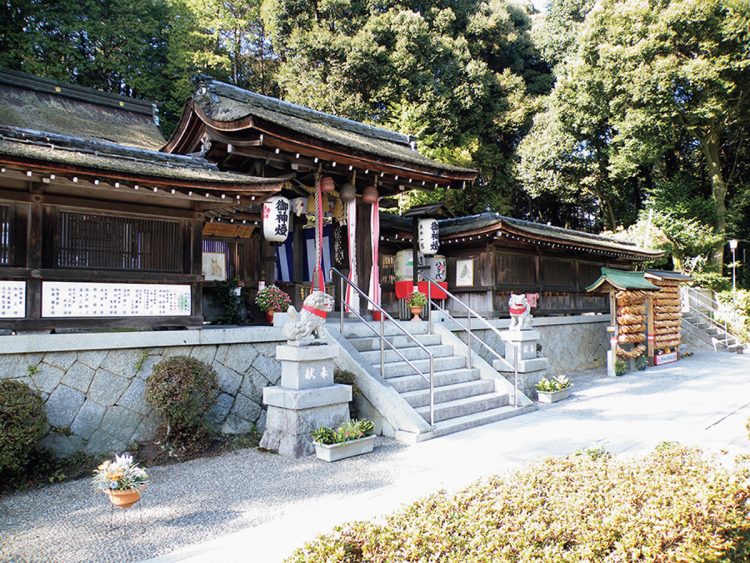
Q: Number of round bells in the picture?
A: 3